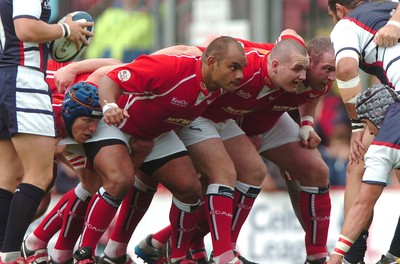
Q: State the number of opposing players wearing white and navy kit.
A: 3